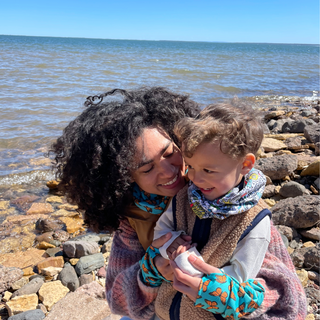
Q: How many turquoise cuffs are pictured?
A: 2